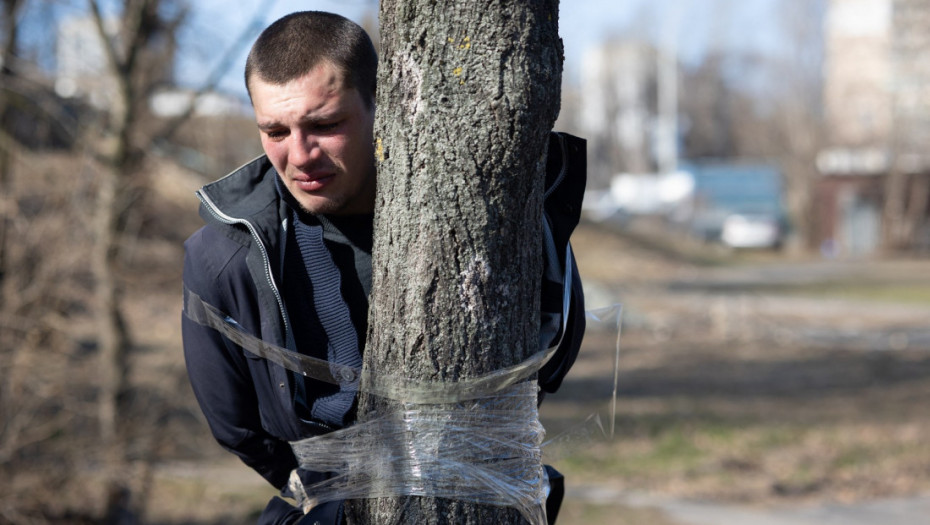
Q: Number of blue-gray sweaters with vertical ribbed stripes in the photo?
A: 1